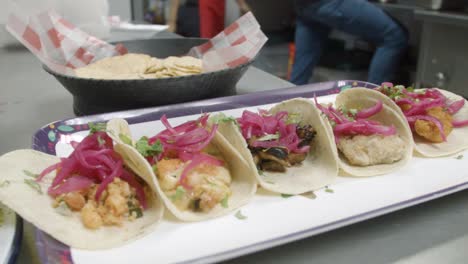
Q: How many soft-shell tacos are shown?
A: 5